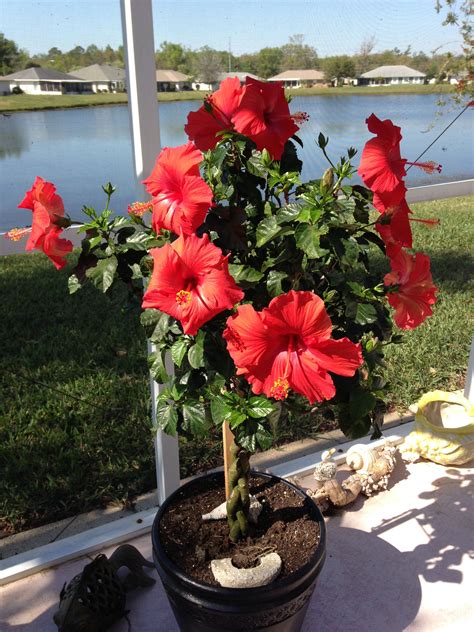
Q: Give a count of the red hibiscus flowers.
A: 9